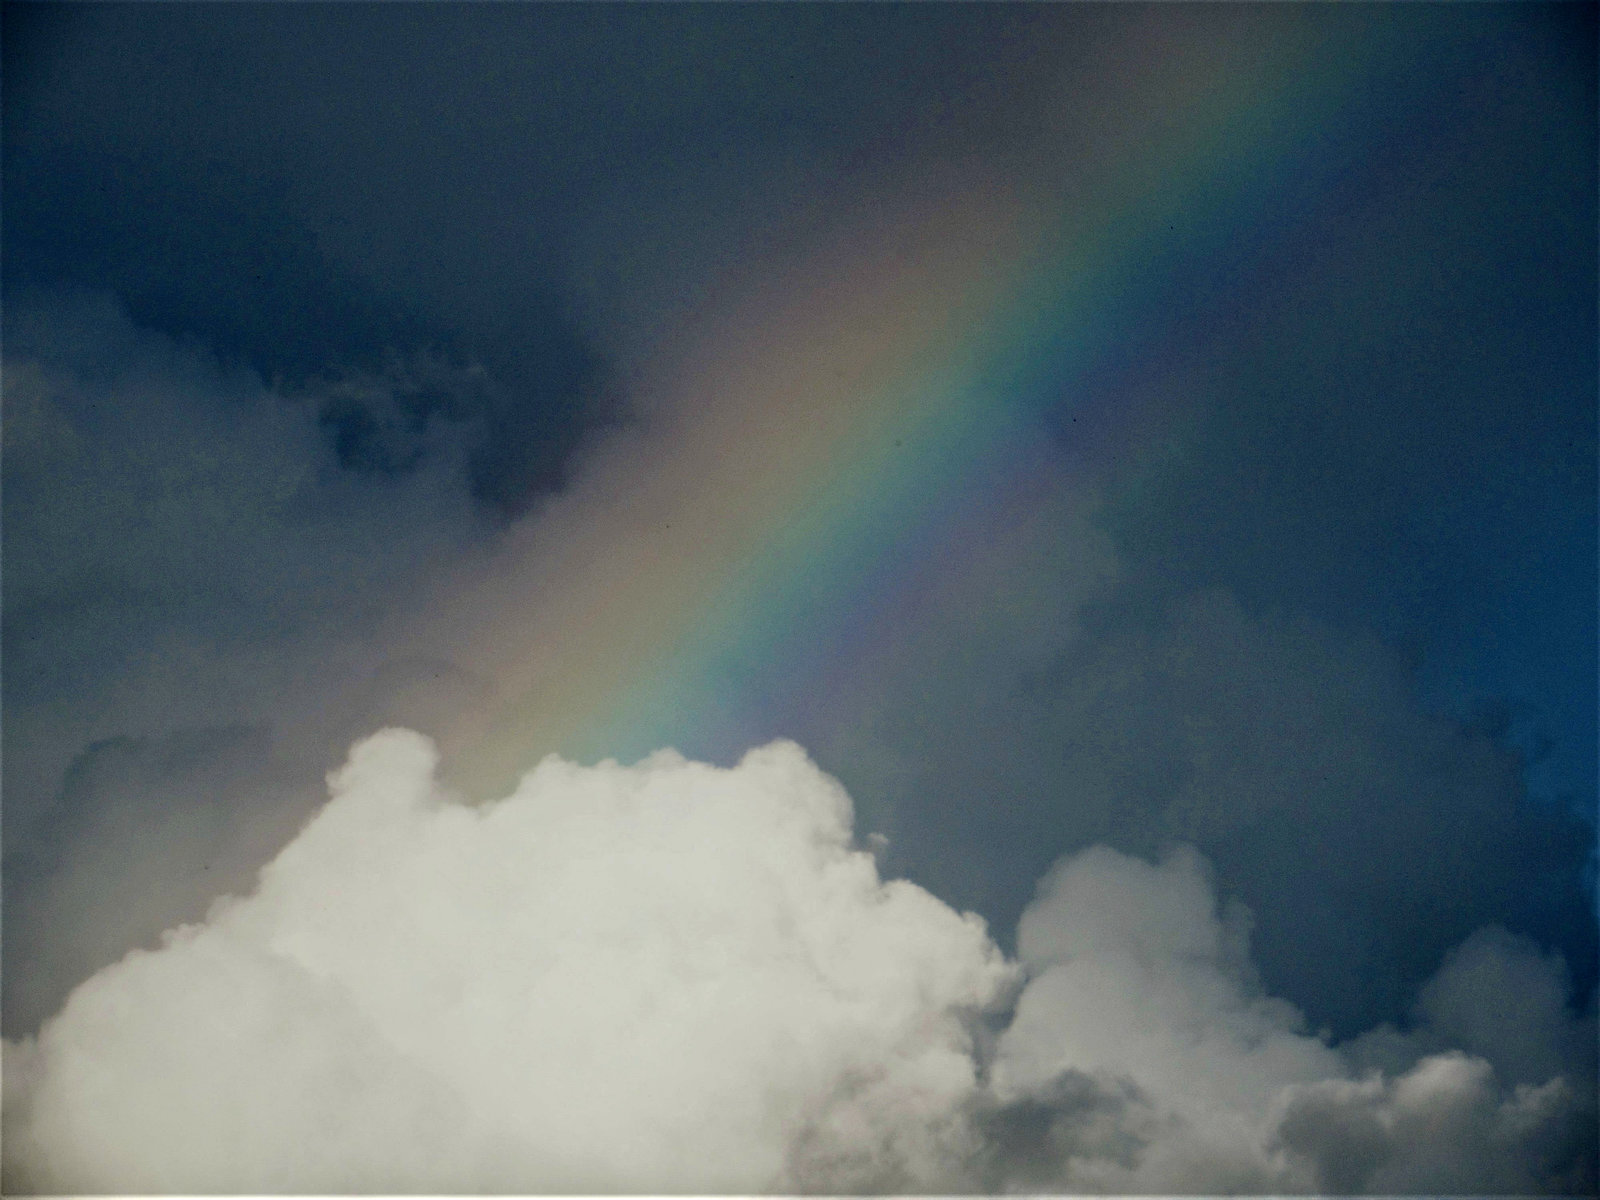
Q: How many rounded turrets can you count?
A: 0